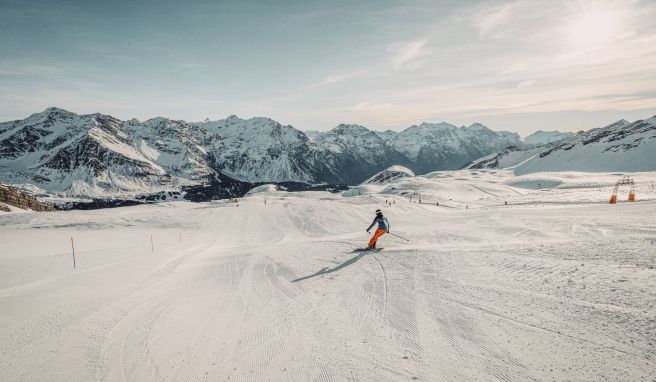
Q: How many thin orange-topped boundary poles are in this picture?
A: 3